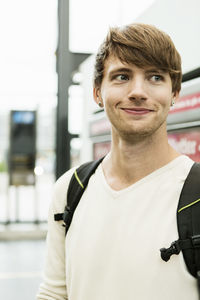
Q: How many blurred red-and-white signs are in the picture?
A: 2